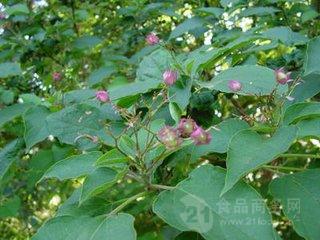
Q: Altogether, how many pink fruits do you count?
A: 9